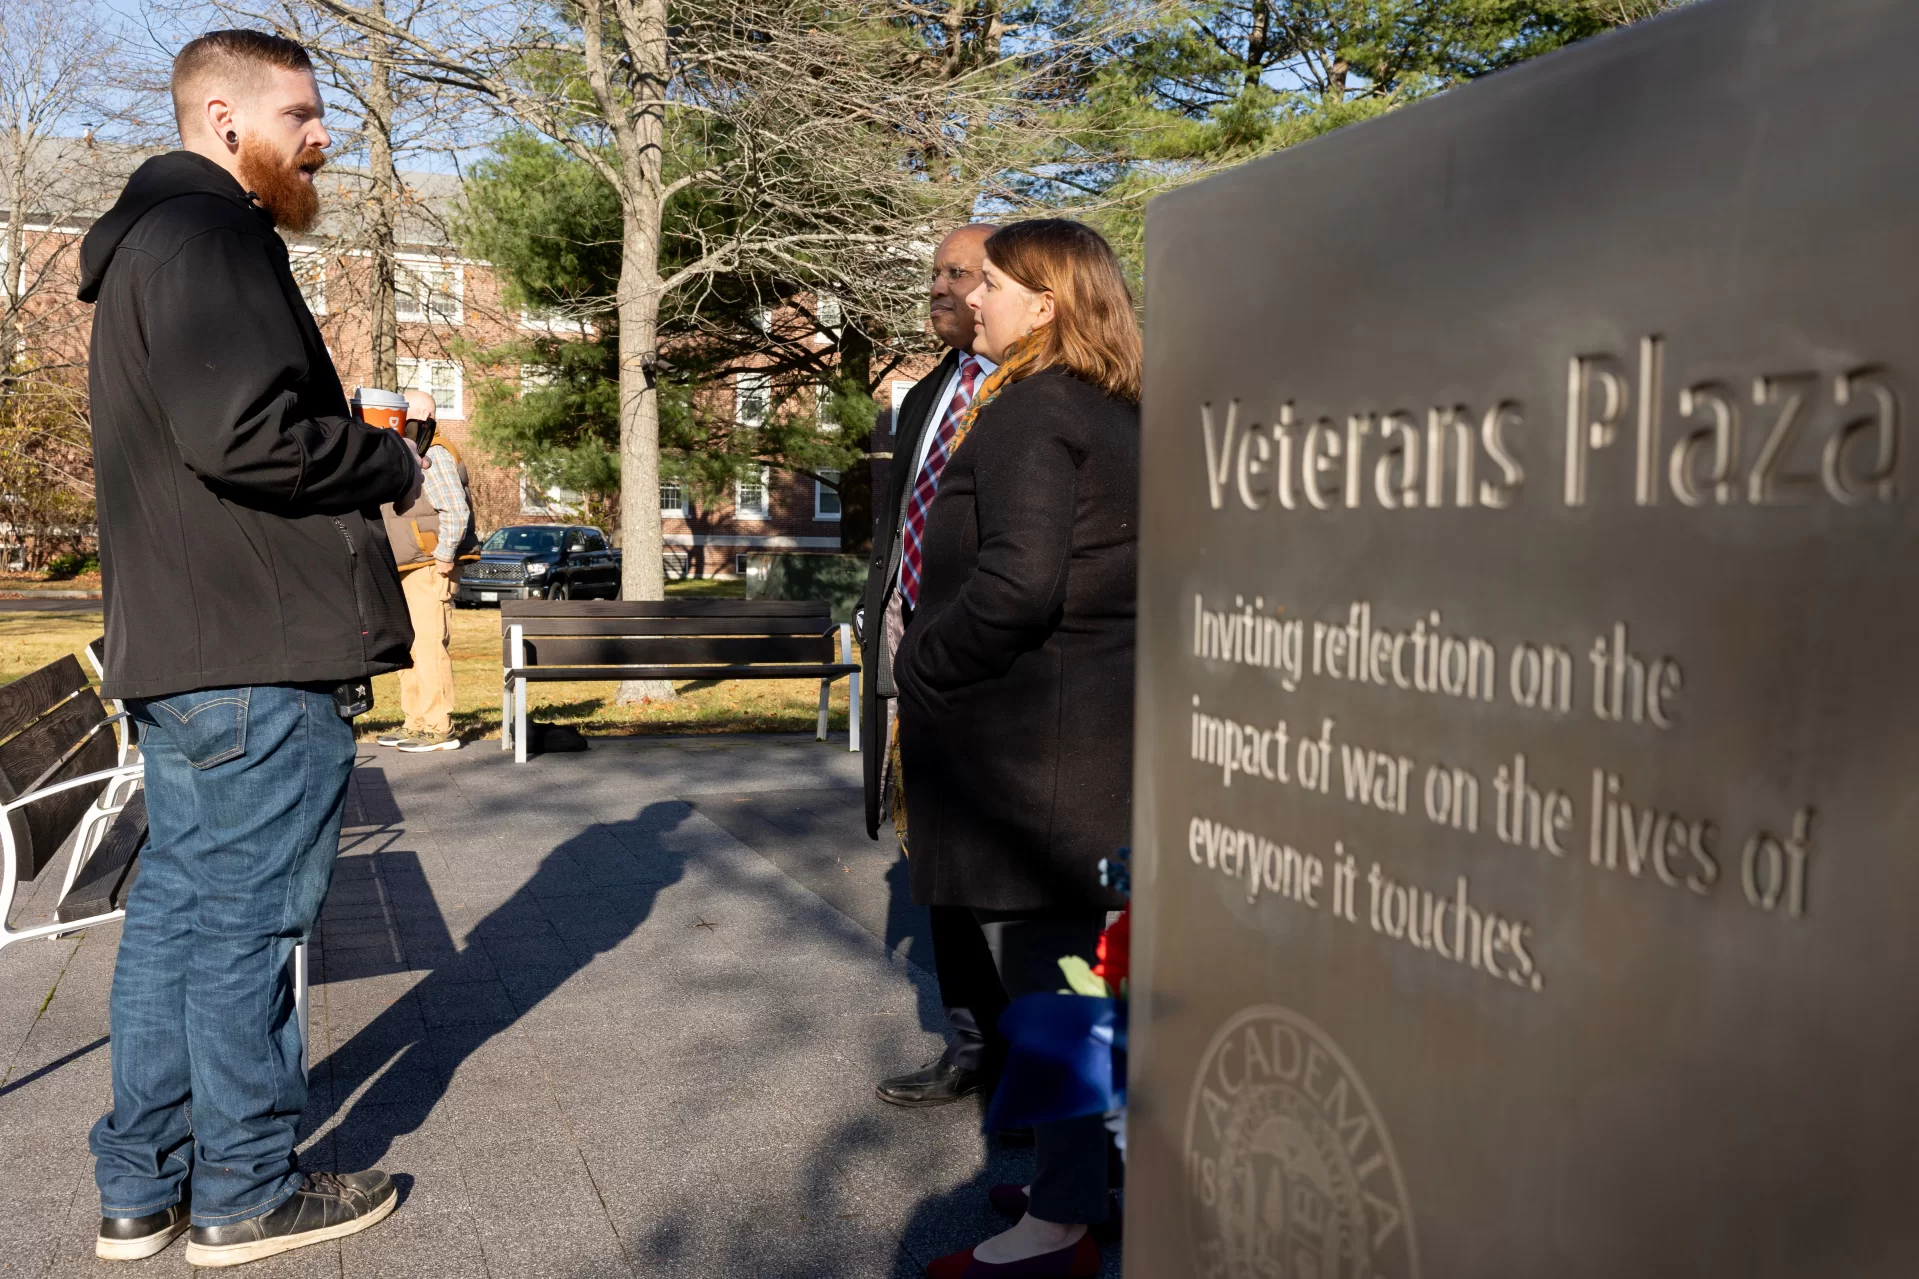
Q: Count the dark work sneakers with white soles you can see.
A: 2